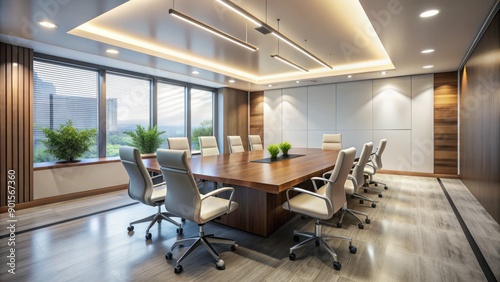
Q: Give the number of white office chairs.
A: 10